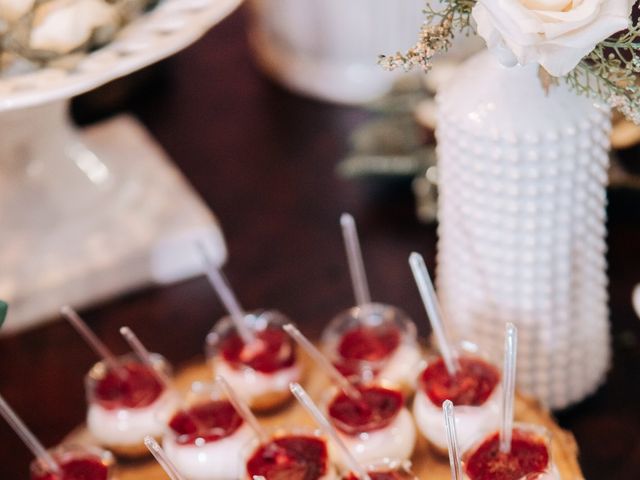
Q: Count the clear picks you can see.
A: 12